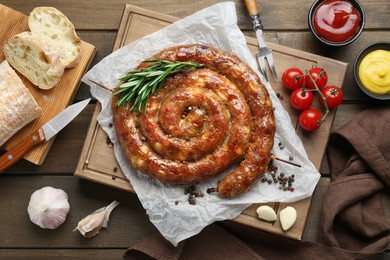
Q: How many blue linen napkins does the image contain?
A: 0